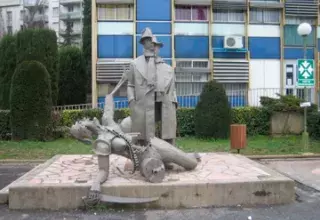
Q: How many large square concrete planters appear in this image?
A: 1